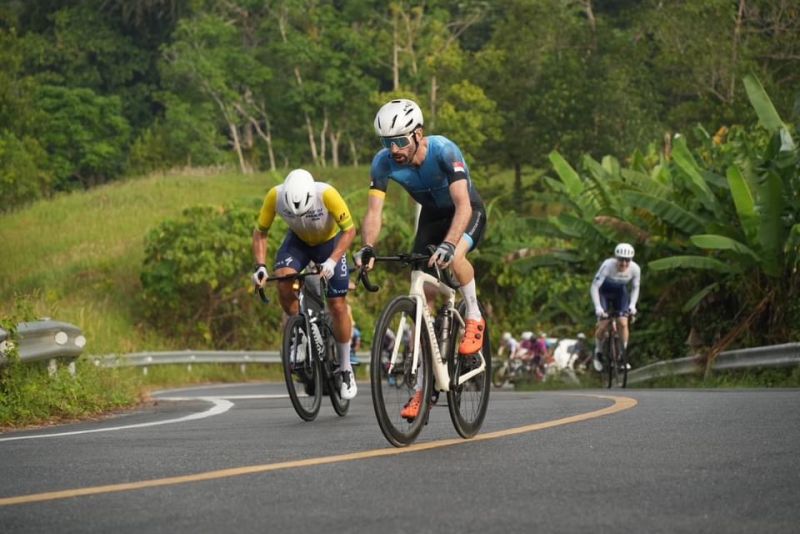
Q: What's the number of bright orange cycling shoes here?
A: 2